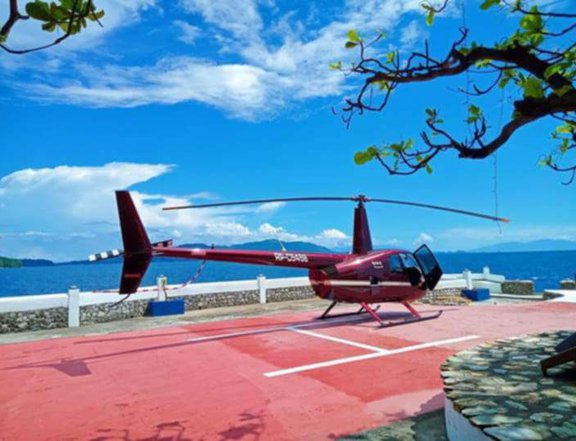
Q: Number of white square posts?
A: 5